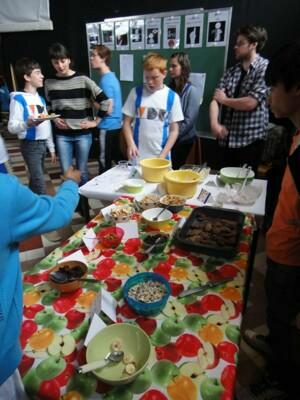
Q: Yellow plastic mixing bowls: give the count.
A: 2